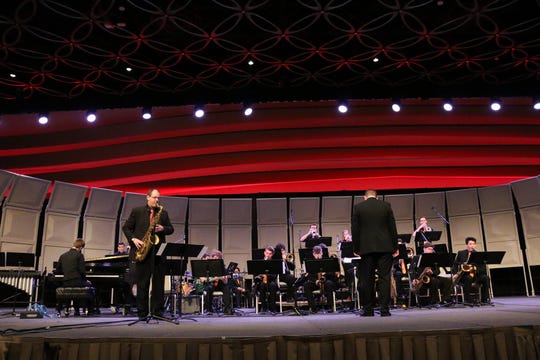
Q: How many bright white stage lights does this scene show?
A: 10